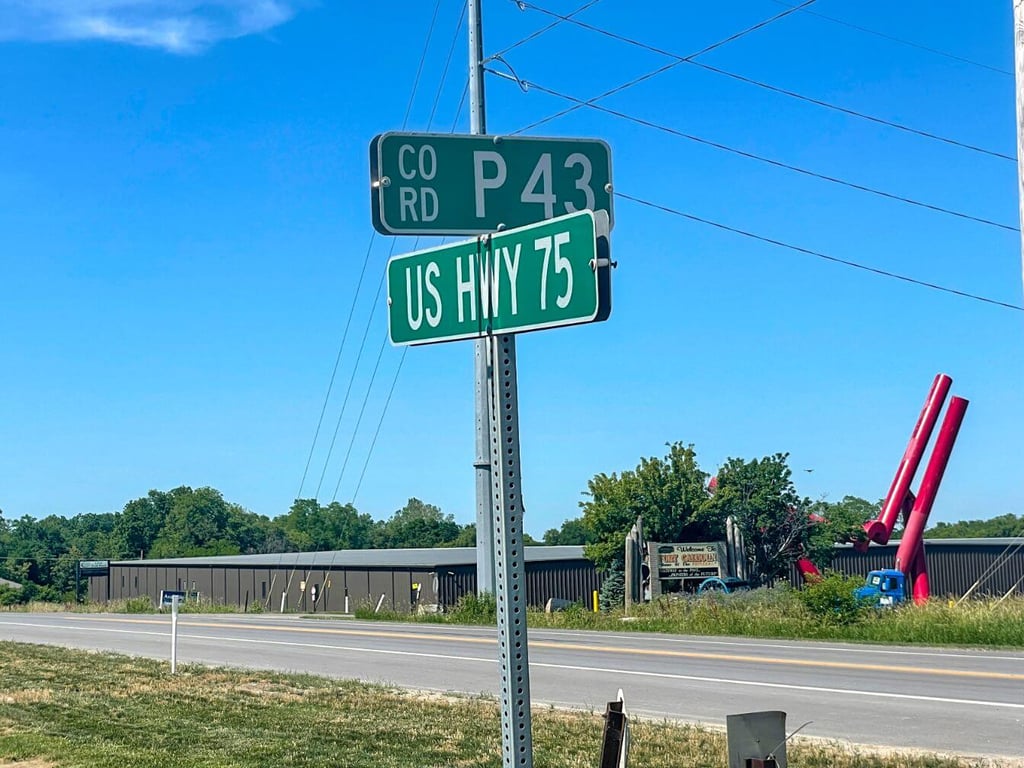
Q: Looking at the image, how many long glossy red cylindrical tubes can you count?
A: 2